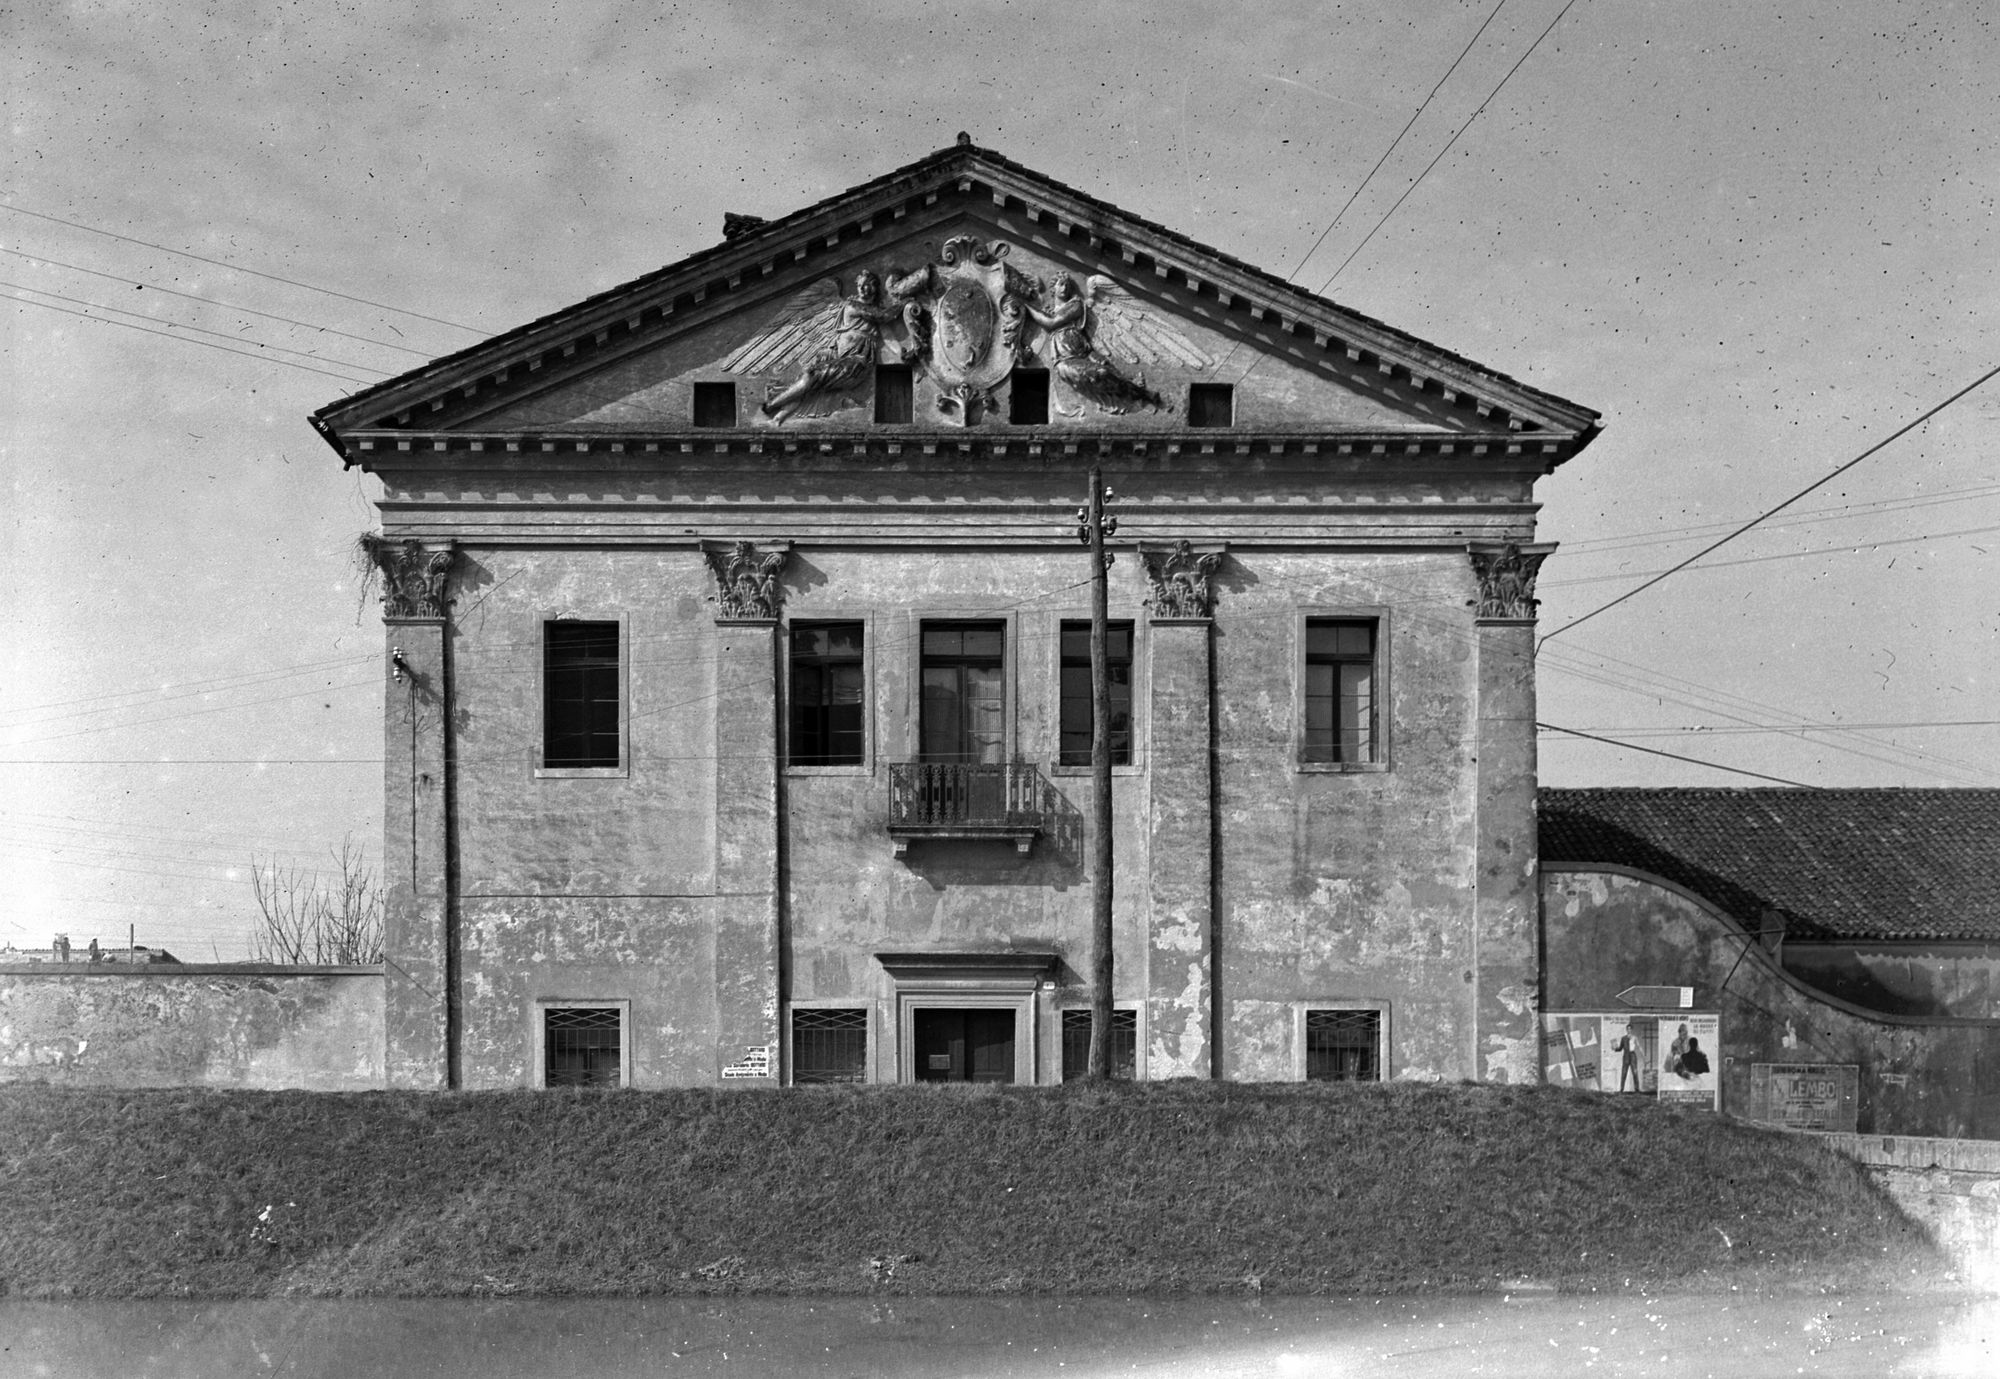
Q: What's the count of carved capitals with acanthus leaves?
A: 4